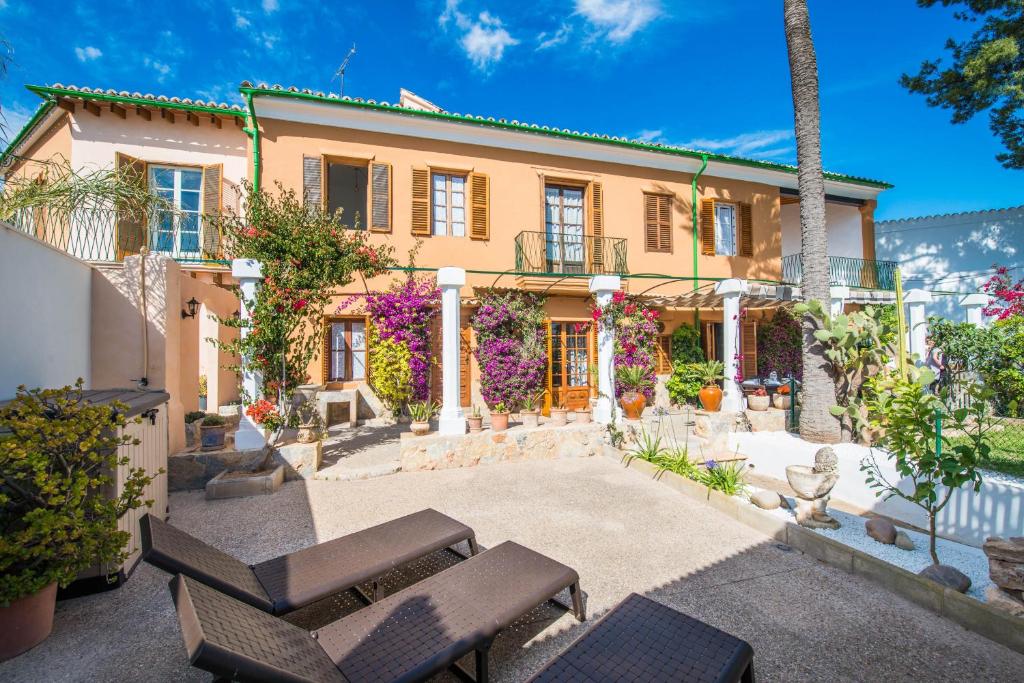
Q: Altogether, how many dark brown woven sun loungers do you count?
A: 3